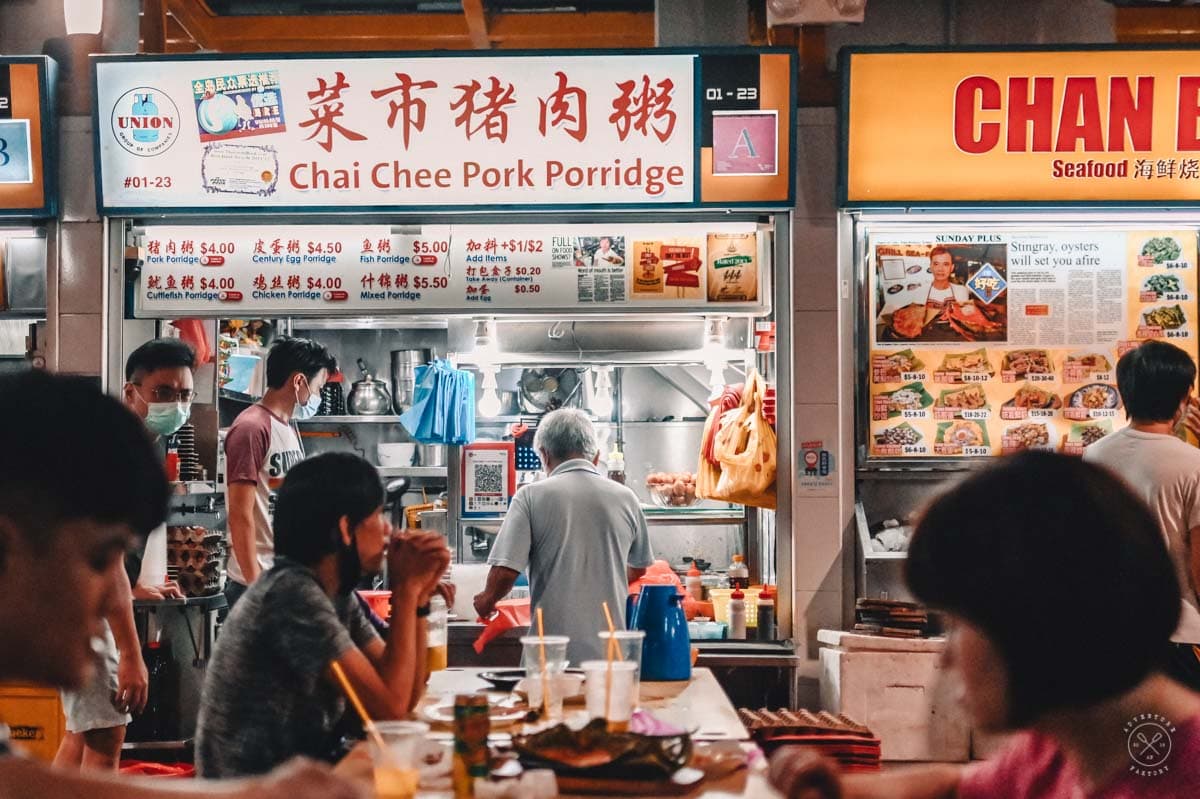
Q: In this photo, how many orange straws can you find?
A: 4